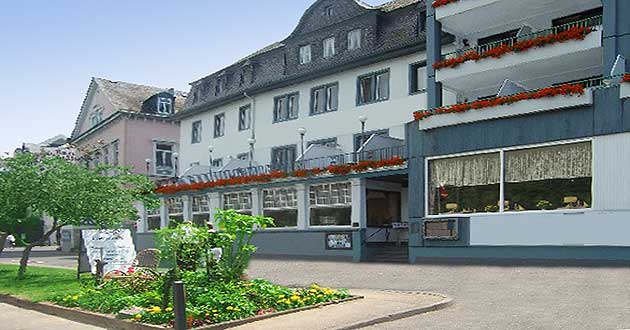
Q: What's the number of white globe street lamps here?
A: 6